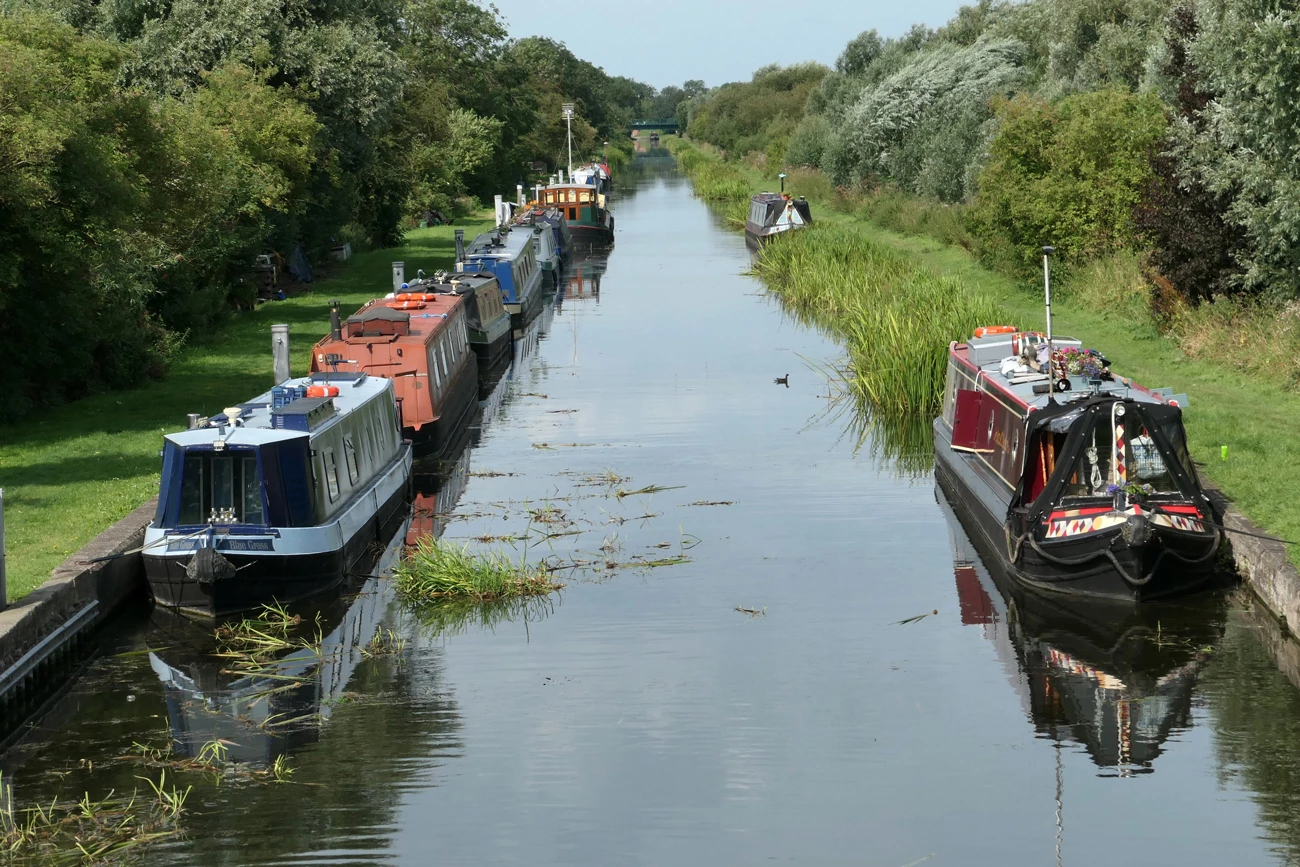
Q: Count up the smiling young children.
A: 0